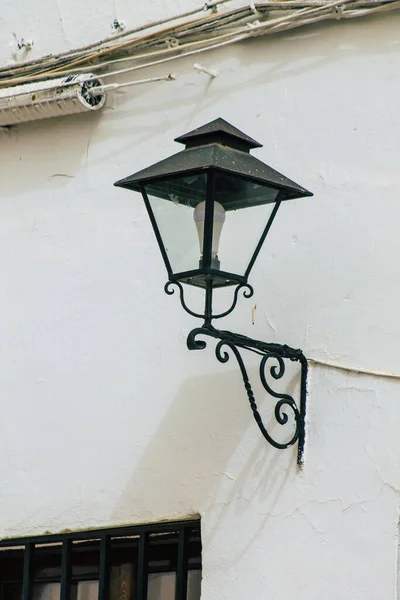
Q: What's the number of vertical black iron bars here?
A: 5